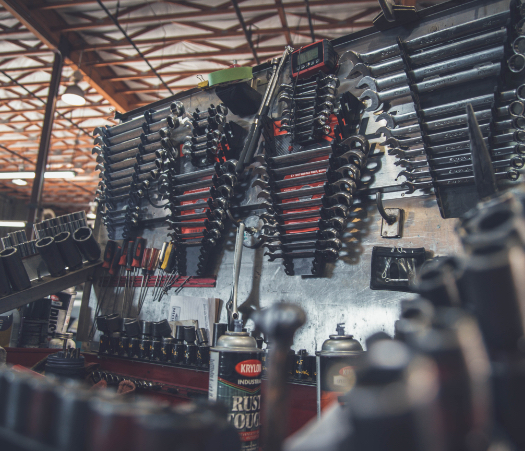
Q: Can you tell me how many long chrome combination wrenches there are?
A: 11